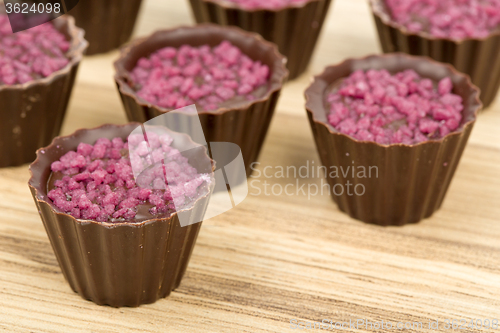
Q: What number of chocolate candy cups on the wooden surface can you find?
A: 7